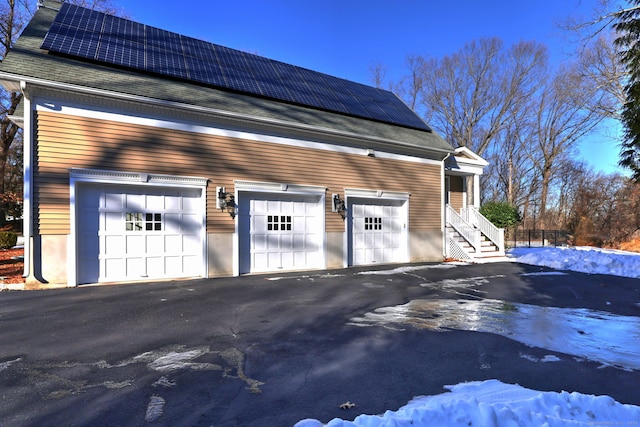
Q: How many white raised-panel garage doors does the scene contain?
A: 3